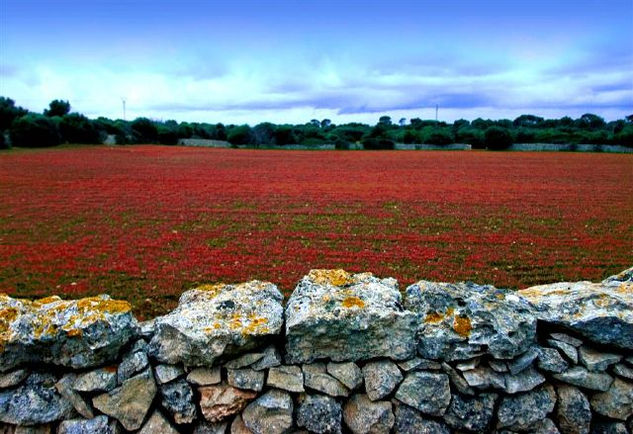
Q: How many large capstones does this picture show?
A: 5